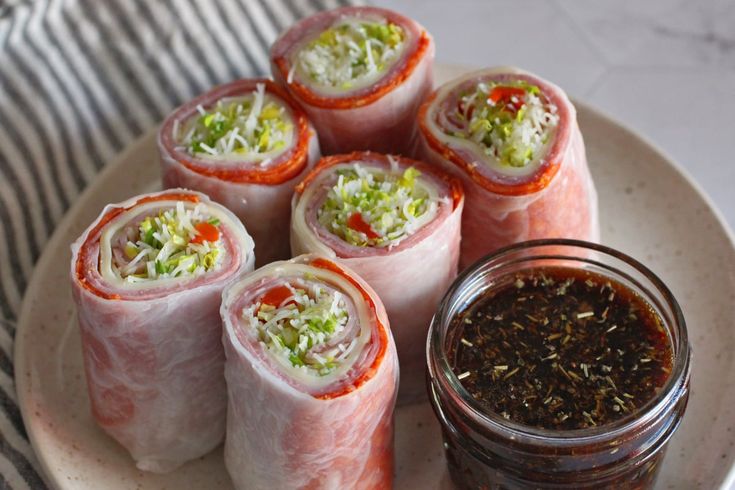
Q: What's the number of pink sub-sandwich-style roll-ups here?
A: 6